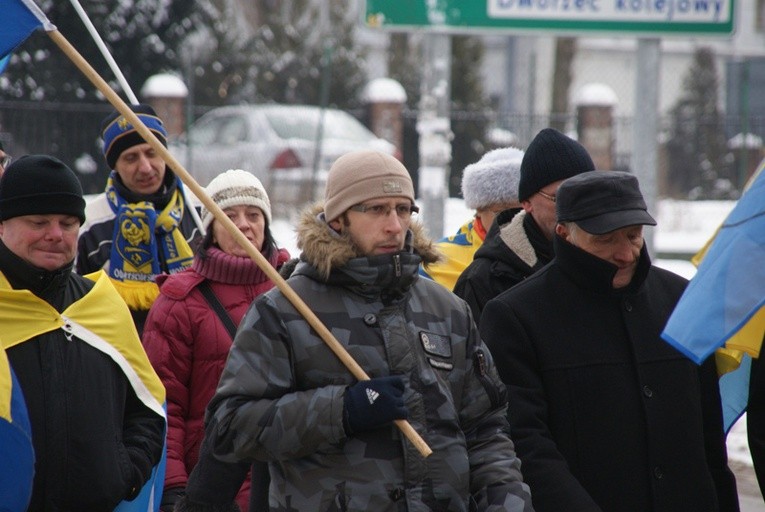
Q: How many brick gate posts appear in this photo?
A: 3